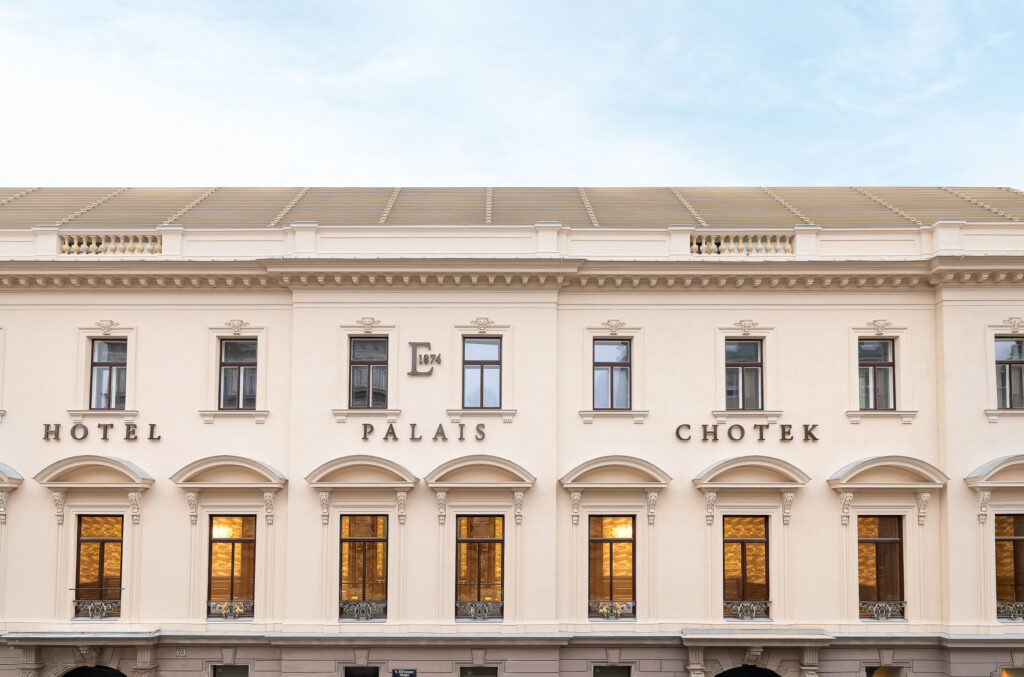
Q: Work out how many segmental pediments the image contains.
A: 9